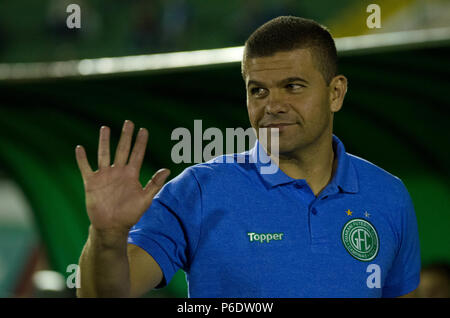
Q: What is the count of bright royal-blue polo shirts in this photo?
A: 1